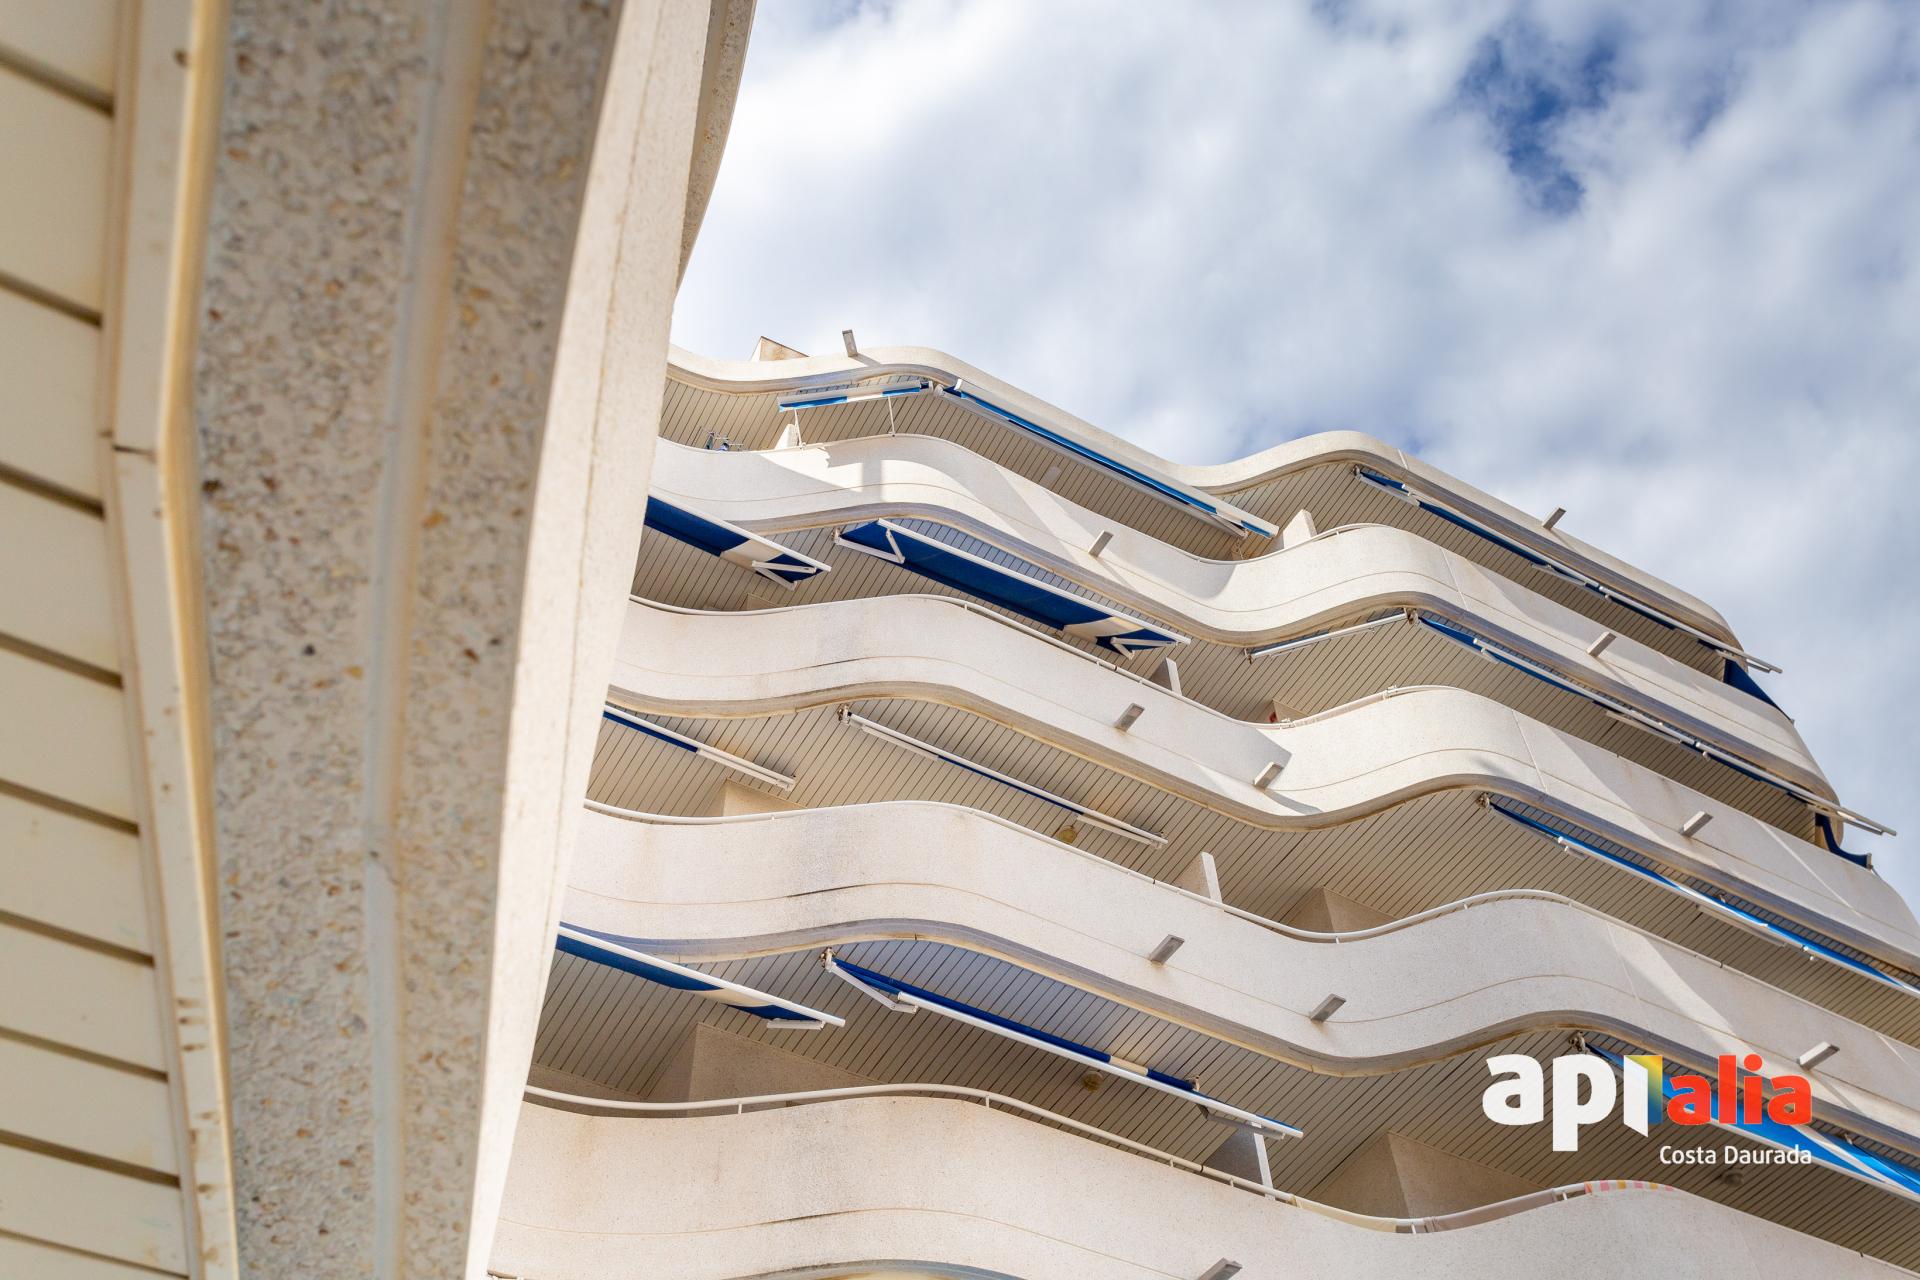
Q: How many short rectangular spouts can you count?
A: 11